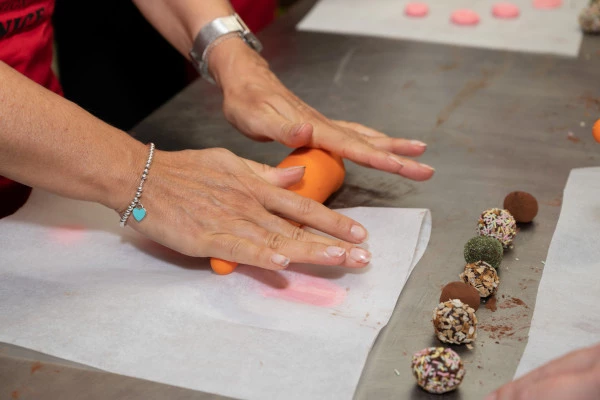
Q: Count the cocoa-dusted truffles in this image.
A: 2